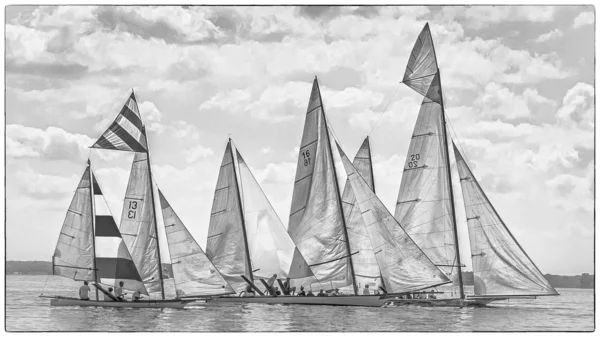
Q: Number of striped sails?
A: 2